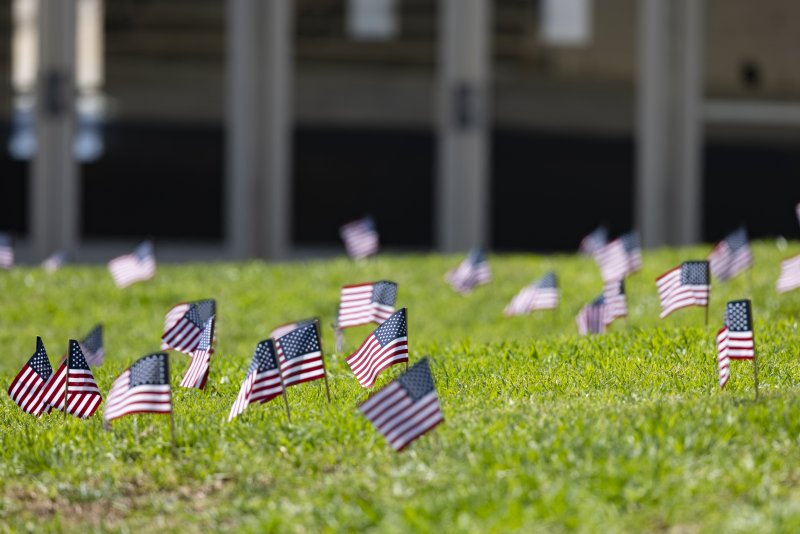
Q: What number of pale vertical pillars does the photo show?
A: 4